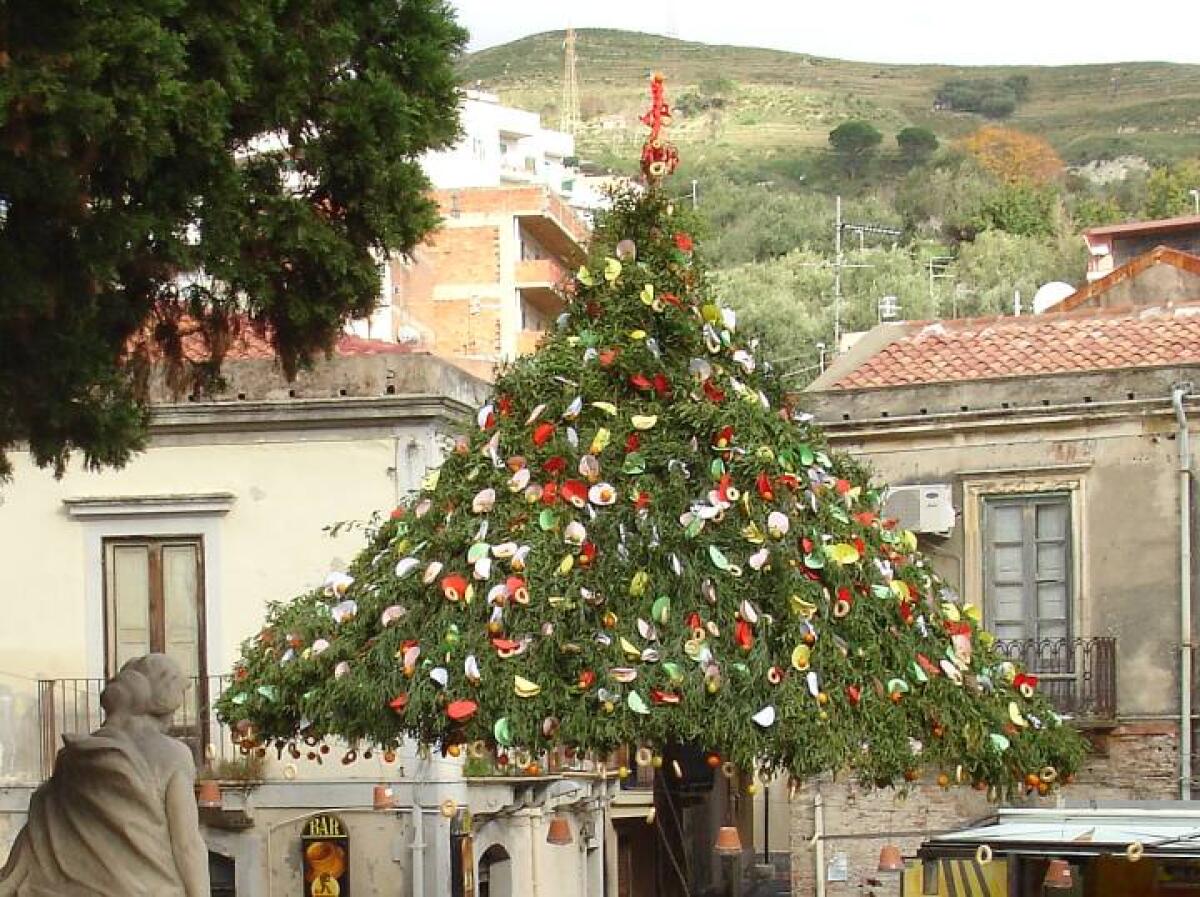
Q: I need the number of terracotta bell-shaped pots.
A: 6